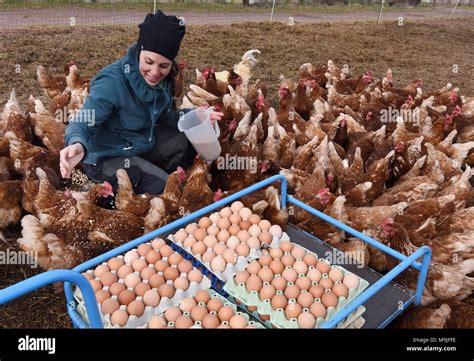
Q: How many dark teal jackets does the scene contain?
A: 1